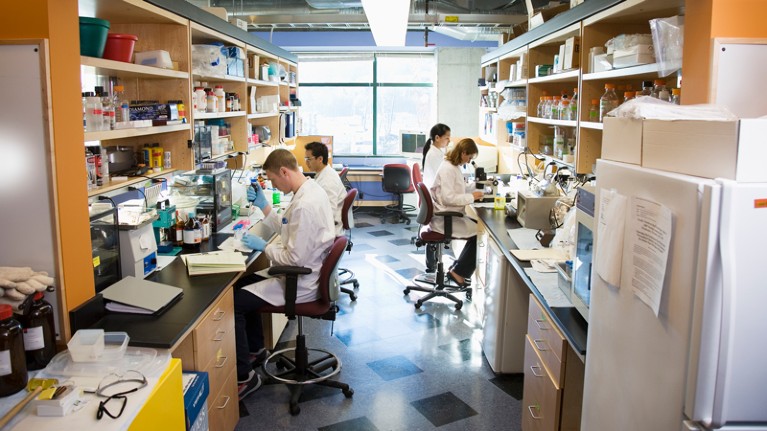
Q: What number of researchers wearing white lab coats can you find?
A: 4